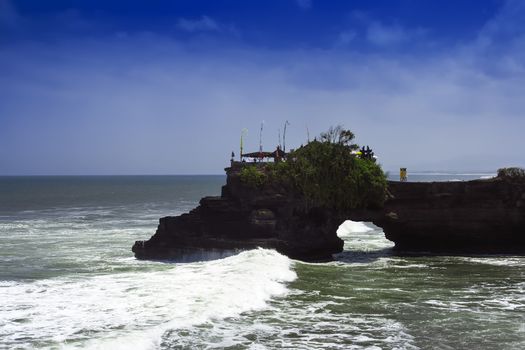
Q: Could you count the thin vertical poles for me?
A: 5